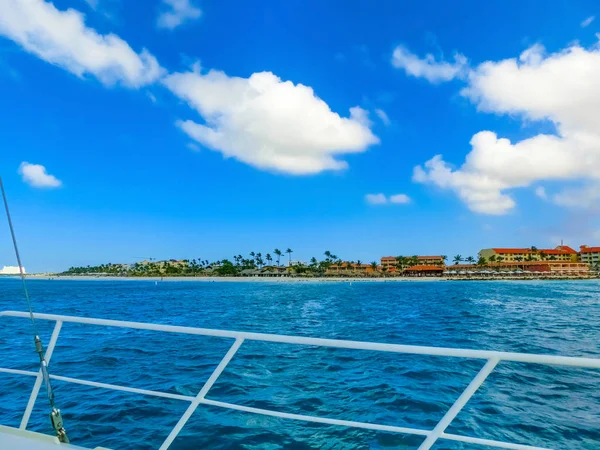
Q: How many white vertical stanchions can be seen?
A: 3